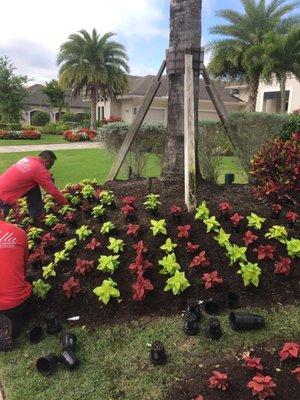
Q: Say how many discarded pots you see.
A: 12